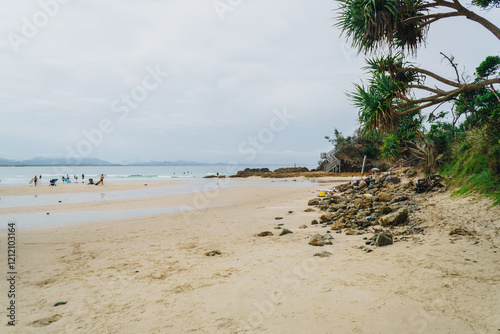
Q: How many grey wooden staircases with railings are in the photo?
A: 1